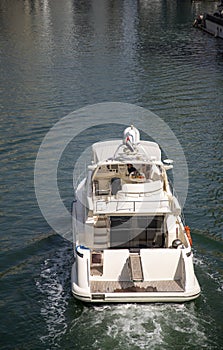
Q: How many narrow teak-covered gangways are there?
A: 1